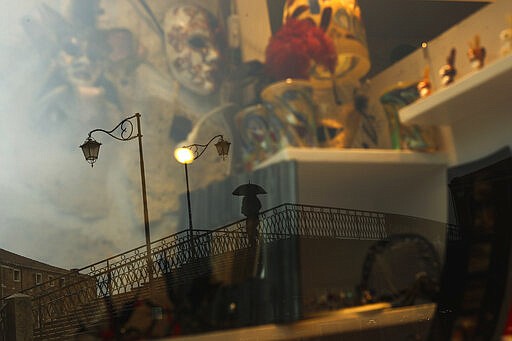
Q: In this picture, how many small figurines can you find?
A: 4